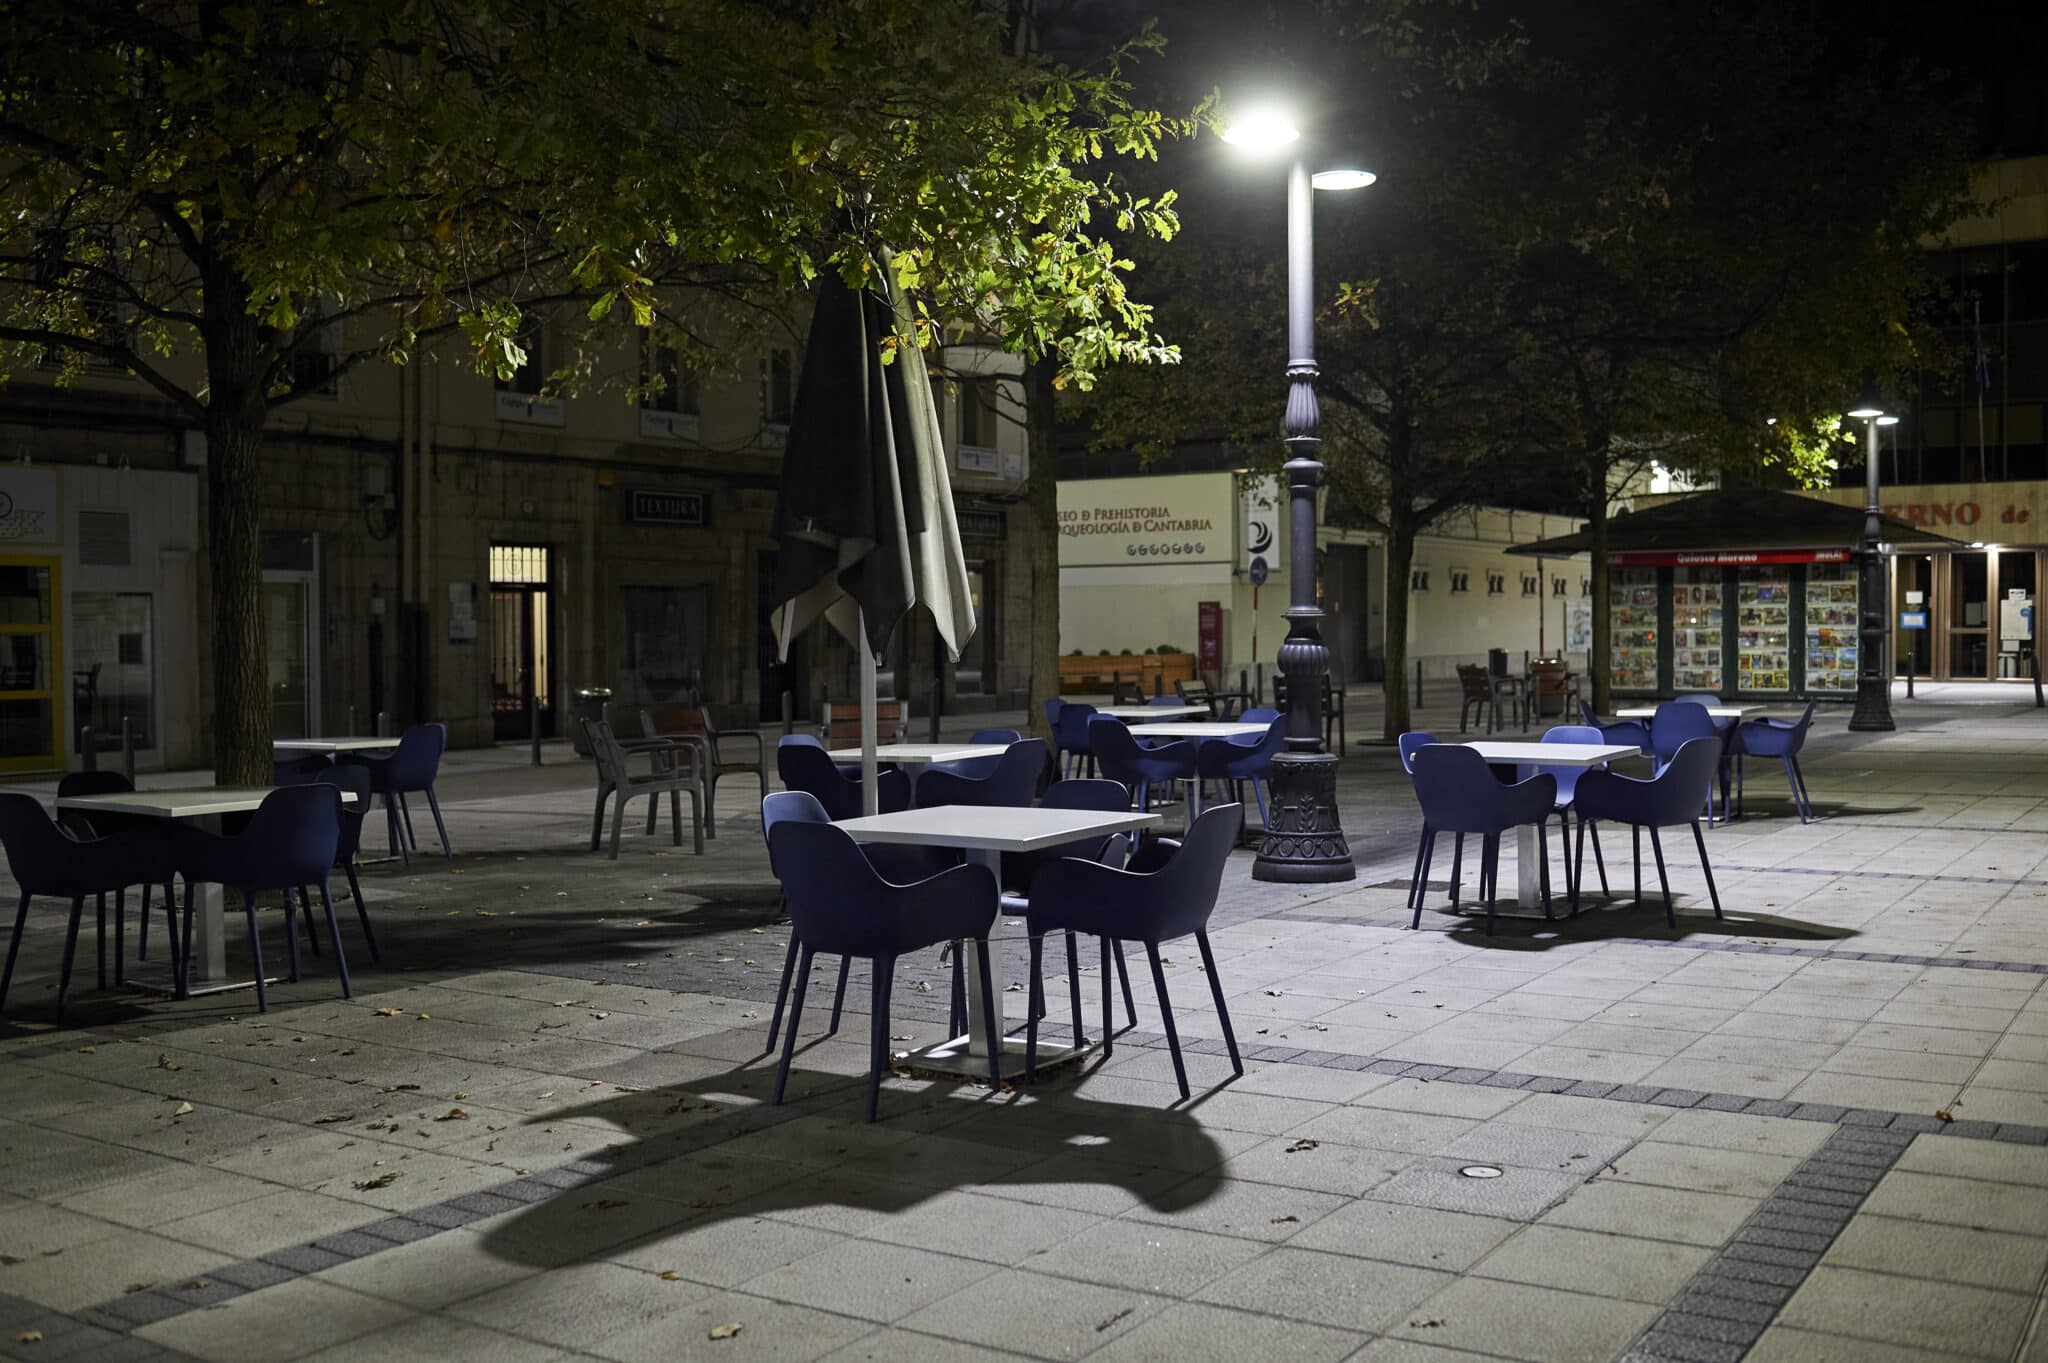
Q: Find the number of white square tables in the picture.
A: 8